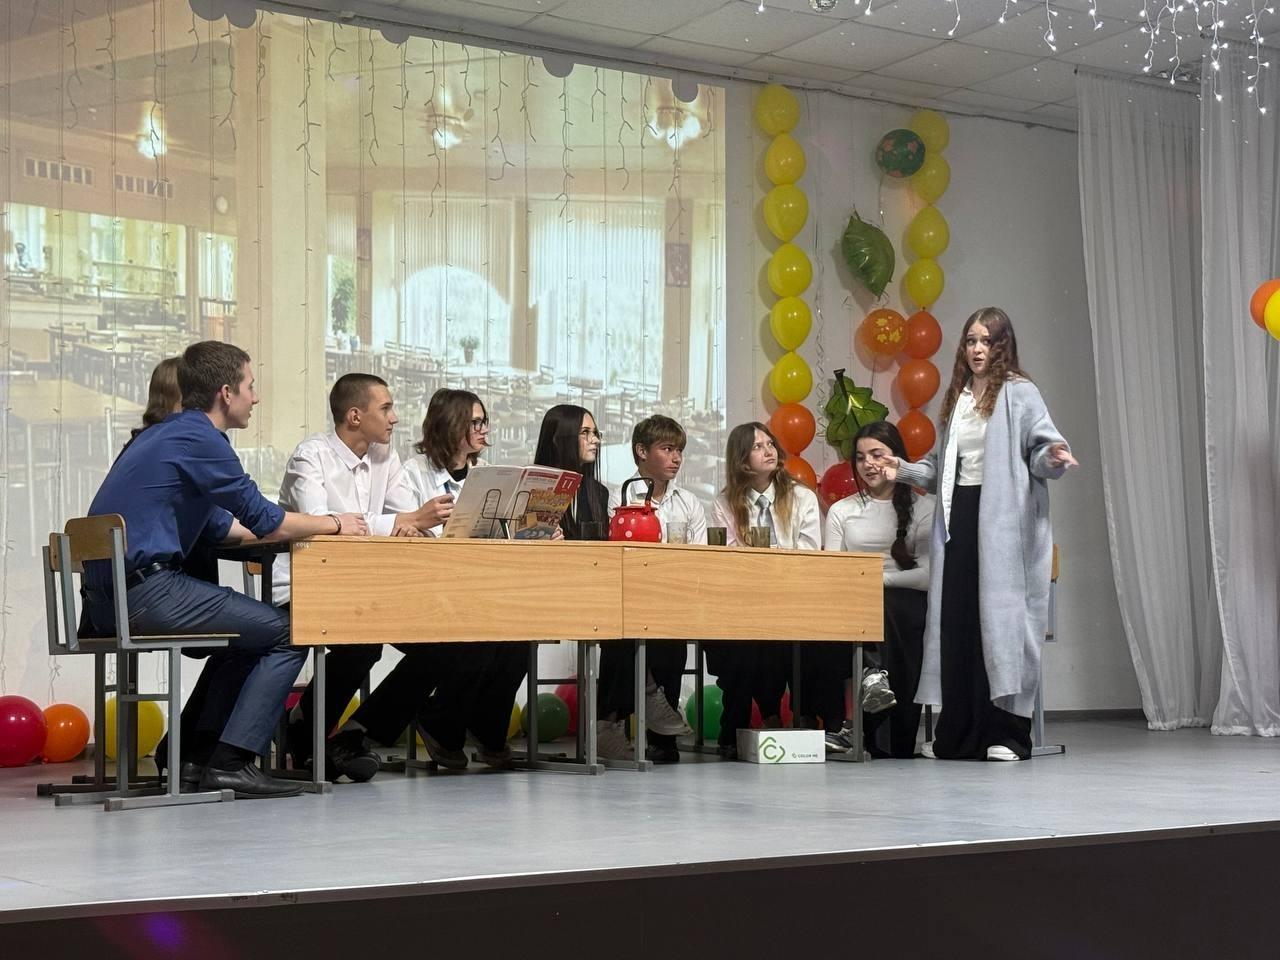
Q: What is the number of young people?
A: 9